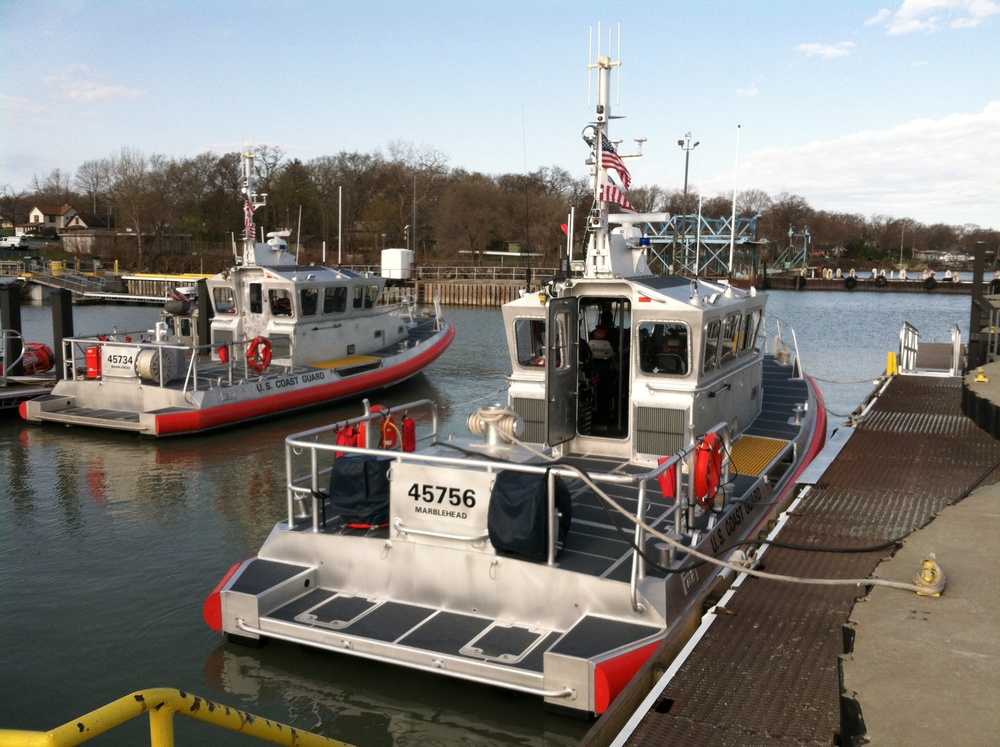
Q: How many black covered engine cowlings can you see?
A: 2